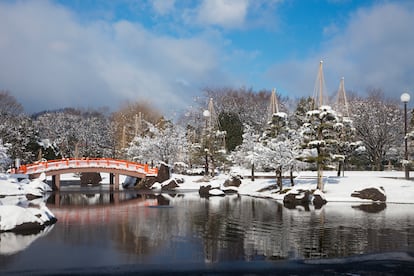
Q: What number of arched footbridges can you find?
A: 1